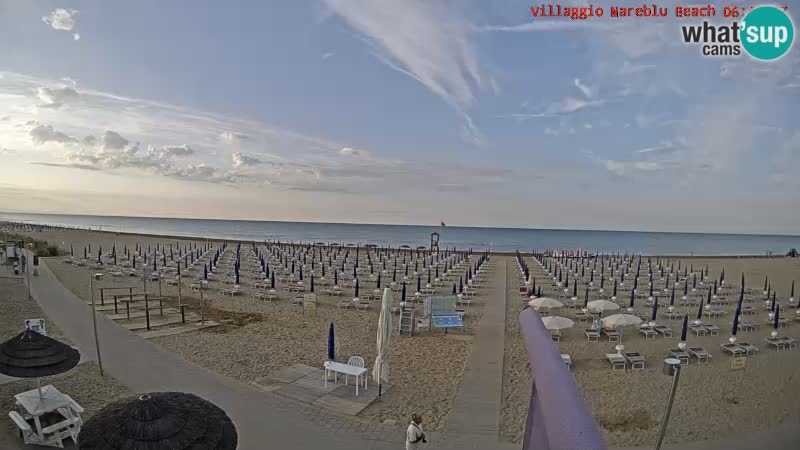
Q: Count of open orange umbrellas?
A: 0